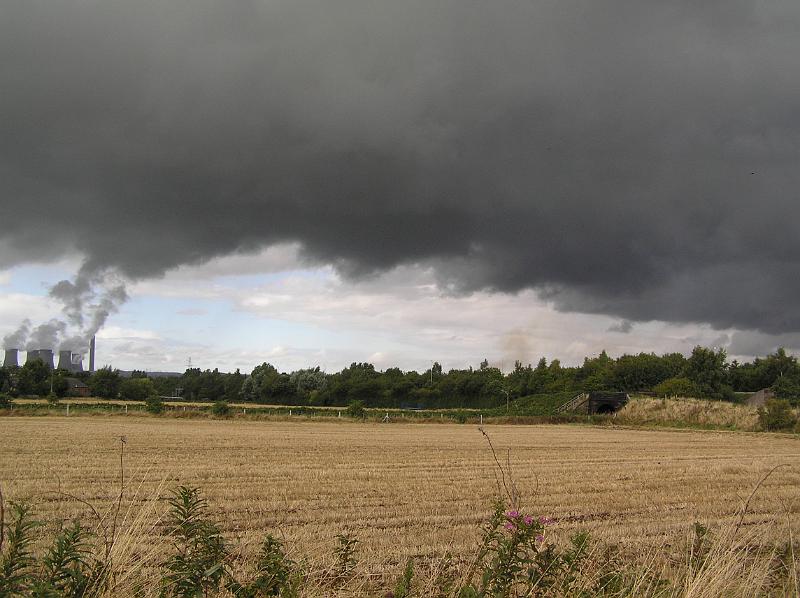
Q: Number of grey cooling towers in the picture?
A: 5